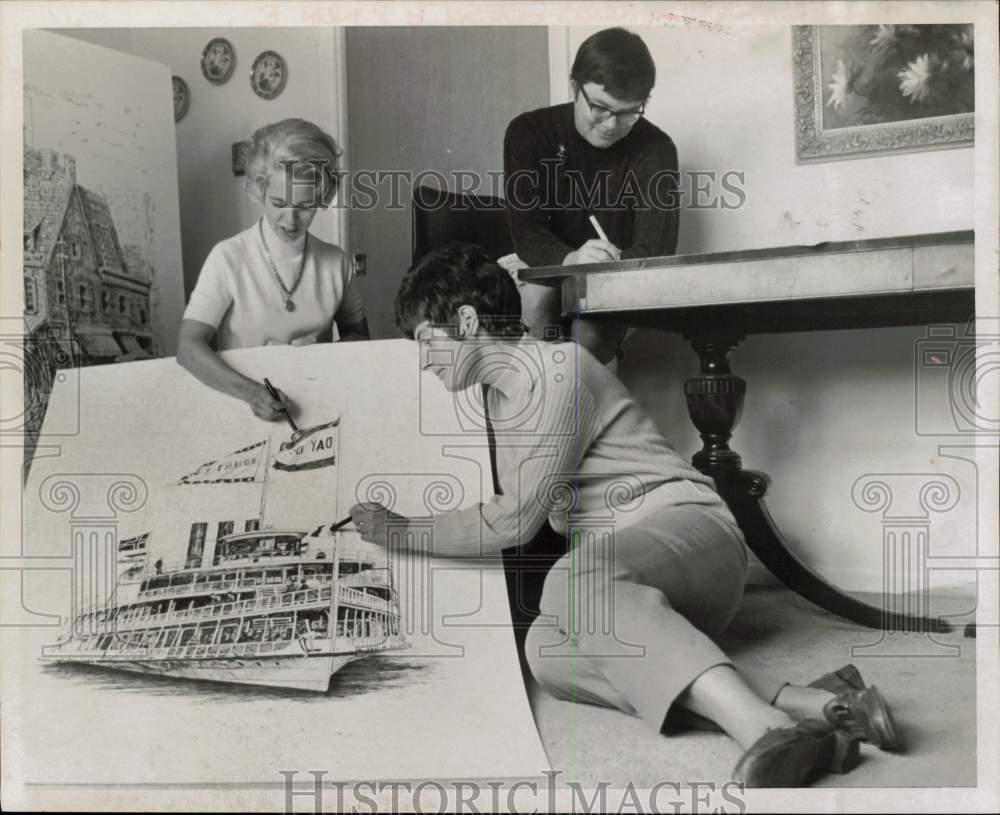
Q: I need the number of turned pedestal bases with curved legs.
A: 1